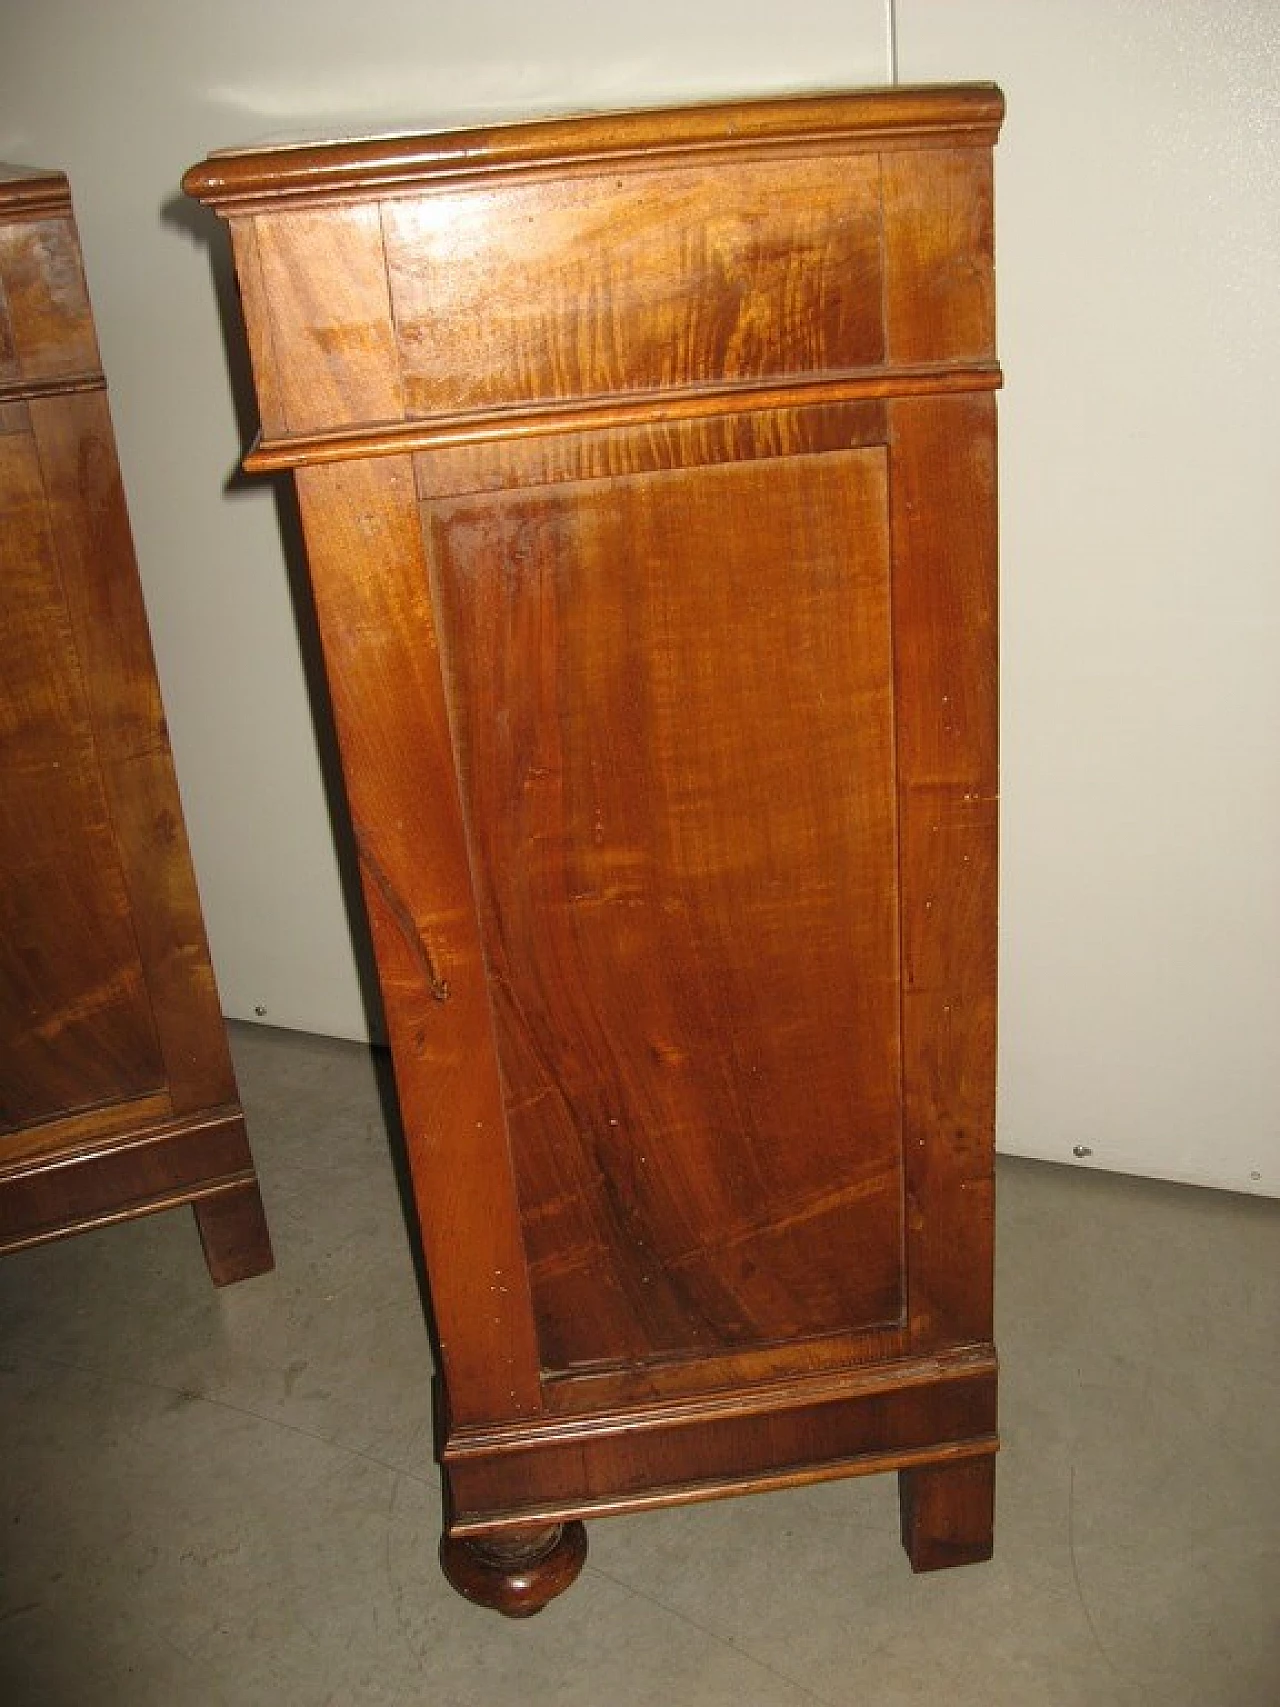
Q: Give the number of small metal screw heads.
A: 3